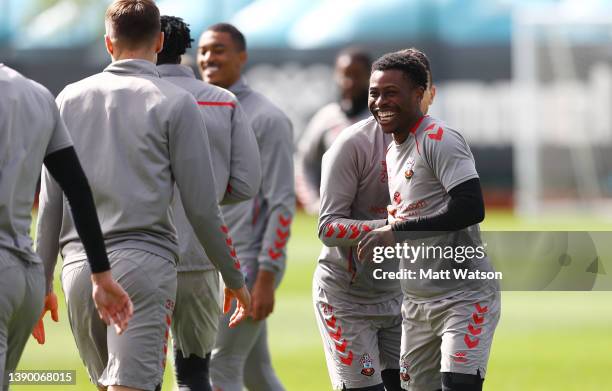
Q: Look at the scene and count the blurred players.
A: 1